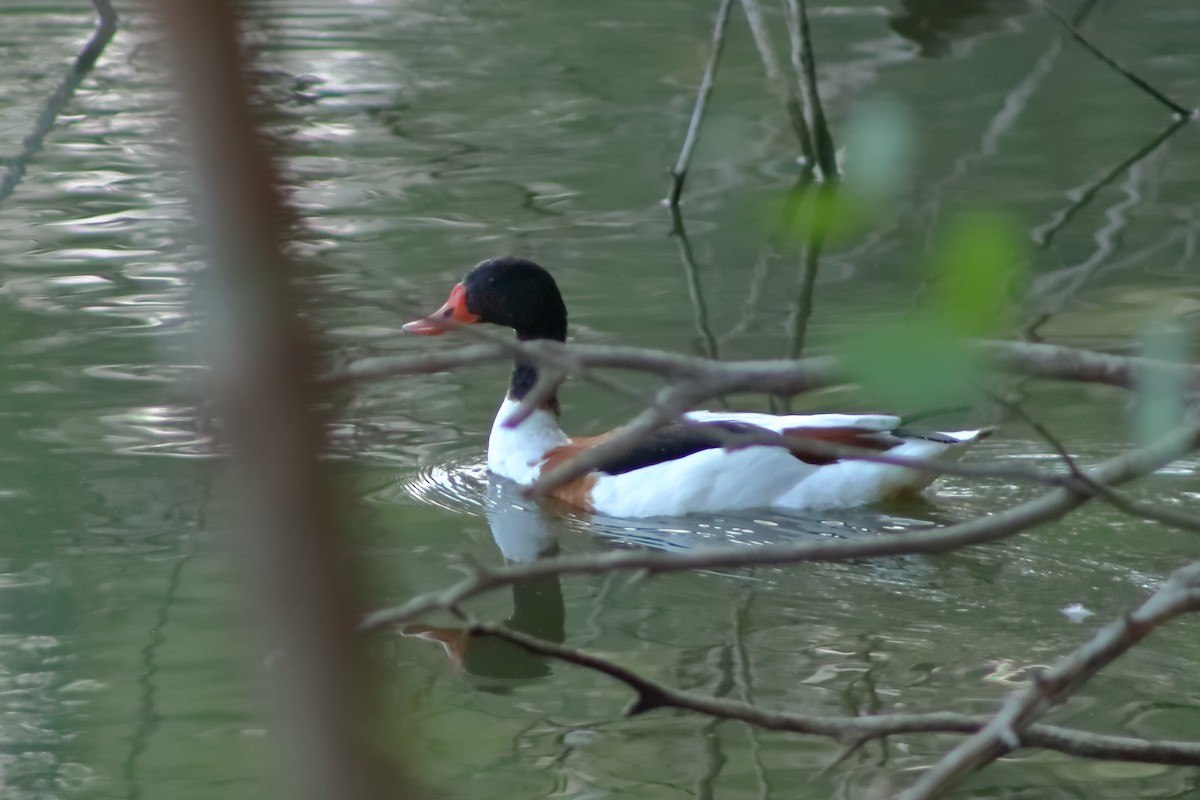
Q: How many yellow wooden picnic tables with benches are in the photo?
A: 0